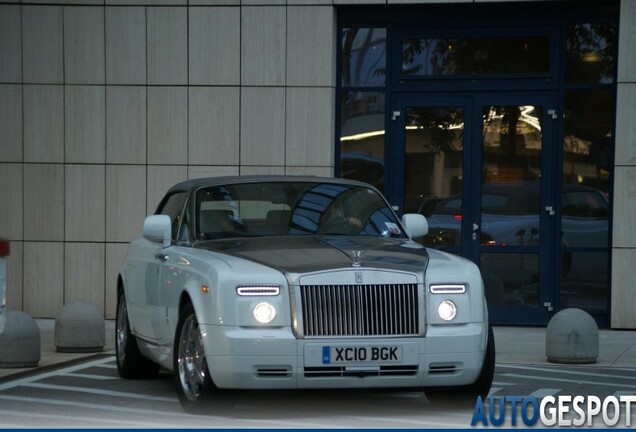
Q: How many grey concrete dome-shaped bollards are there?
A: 3